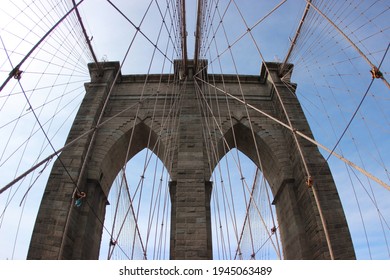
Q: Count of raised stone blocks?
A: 3